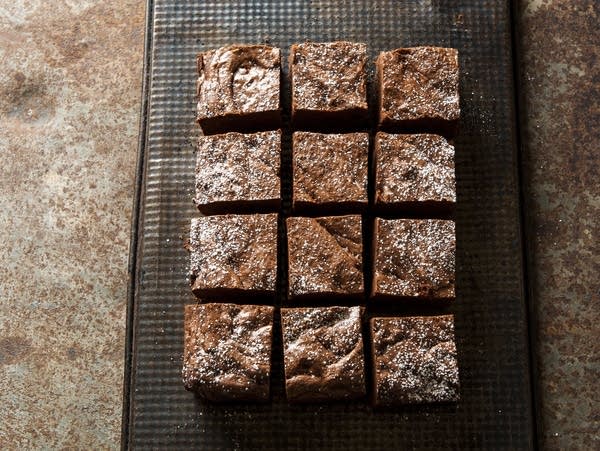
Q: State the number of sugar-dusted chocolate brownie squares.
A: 12